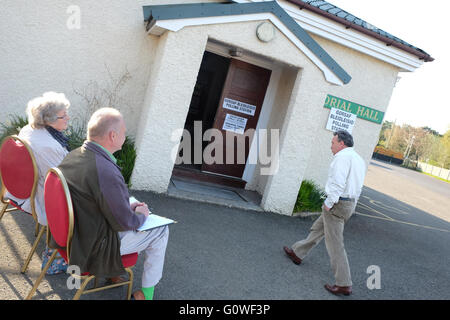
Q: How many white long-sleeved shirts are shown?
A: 1